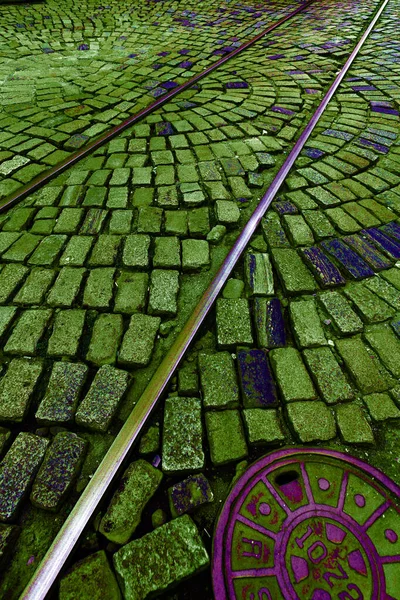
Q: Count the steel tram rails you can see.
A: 2